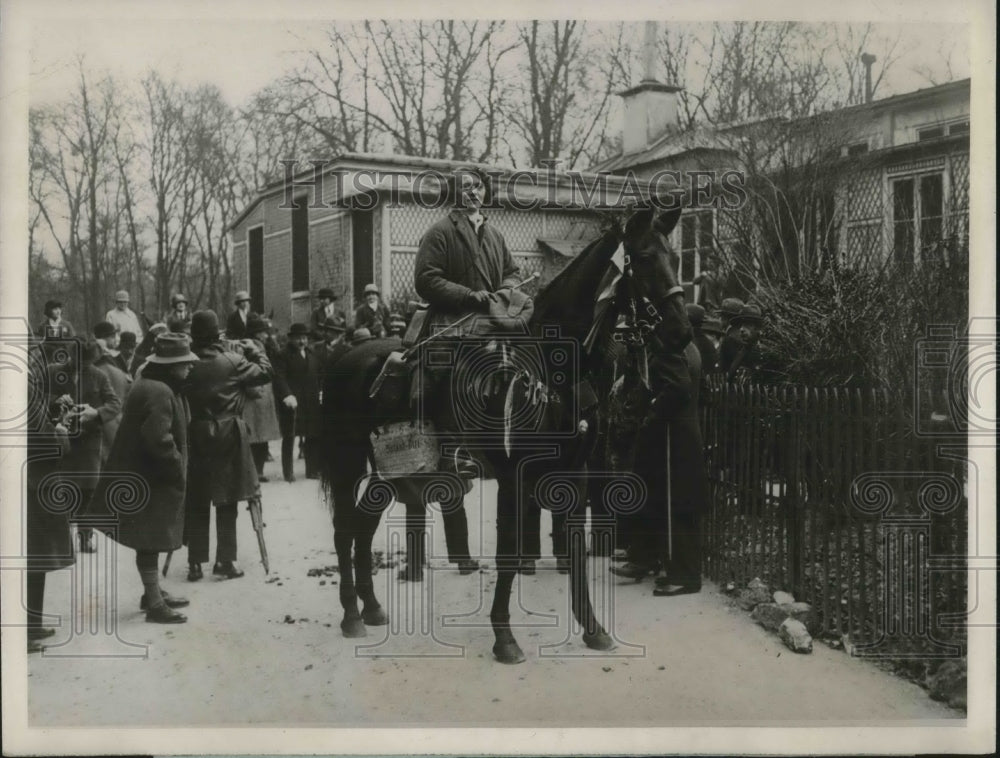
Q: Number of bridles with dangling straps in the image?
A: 1